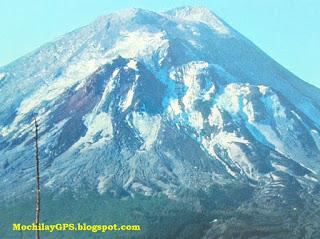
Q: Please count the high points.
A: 2